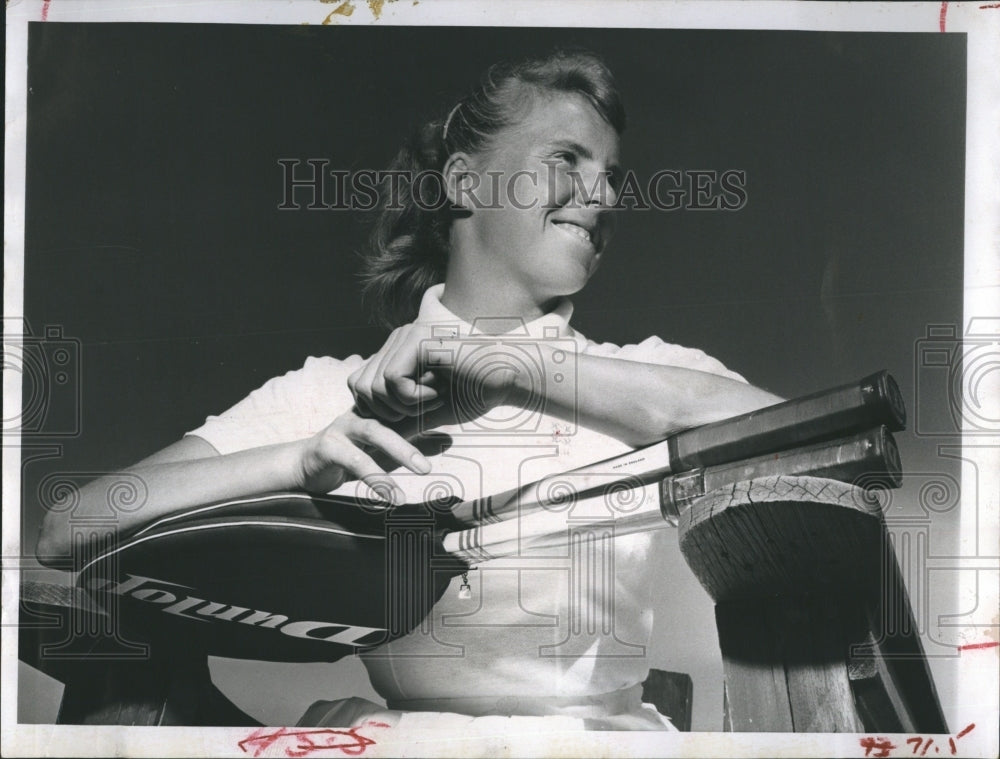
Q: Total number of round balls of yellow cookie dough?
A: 0